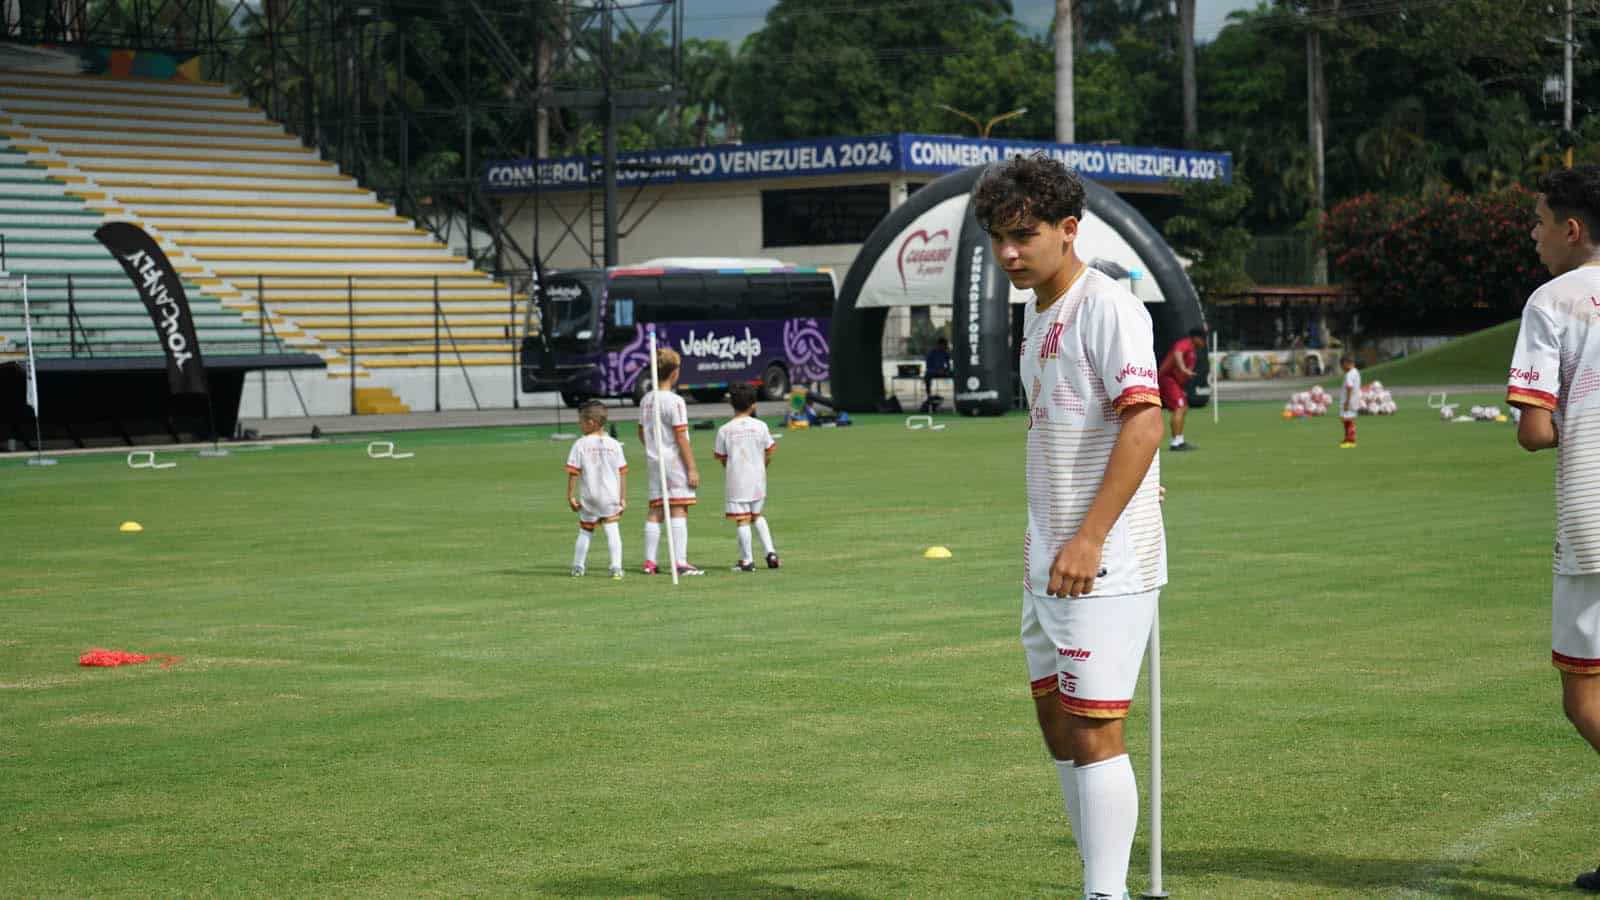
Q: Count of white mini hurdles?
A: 4